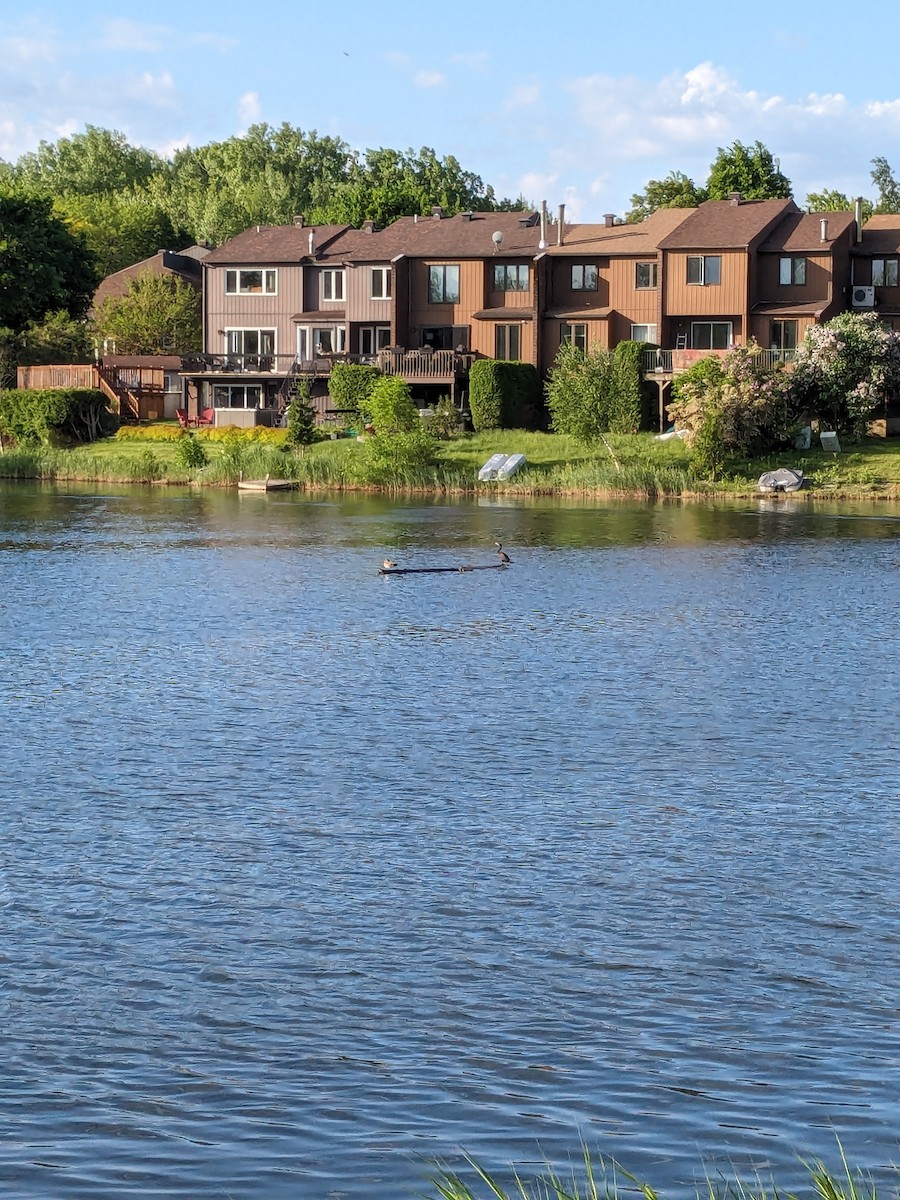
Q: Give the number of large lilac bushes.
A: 2